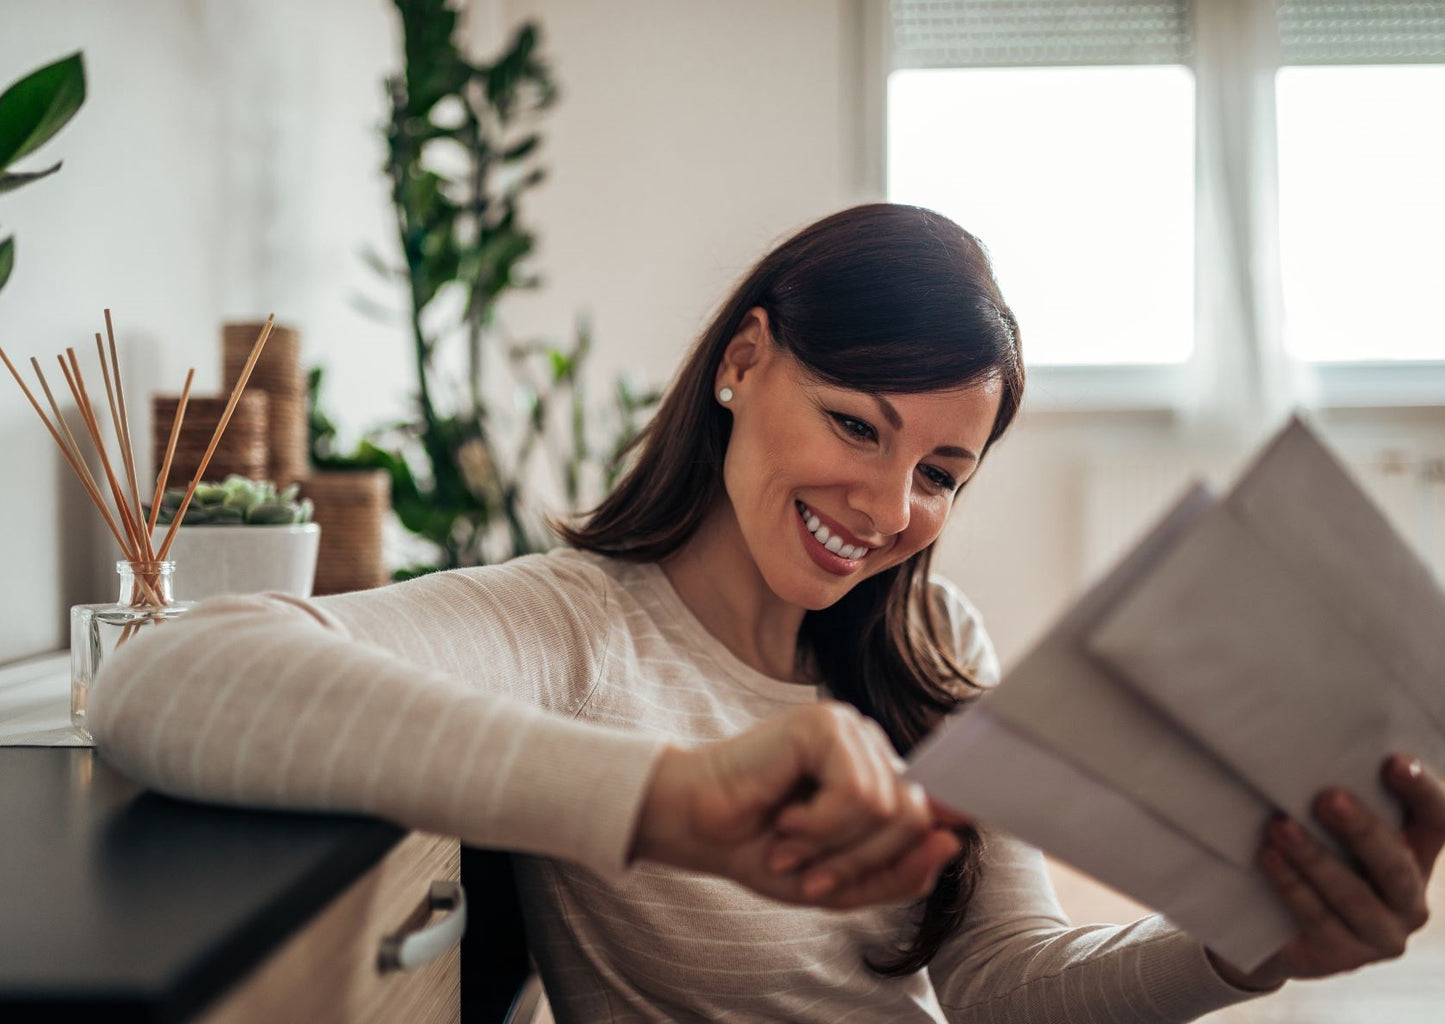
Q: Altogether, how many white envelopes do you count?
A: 3